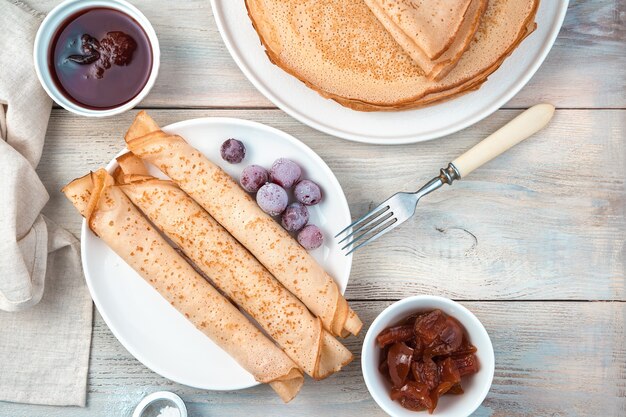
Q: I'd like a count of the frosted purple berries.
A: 7